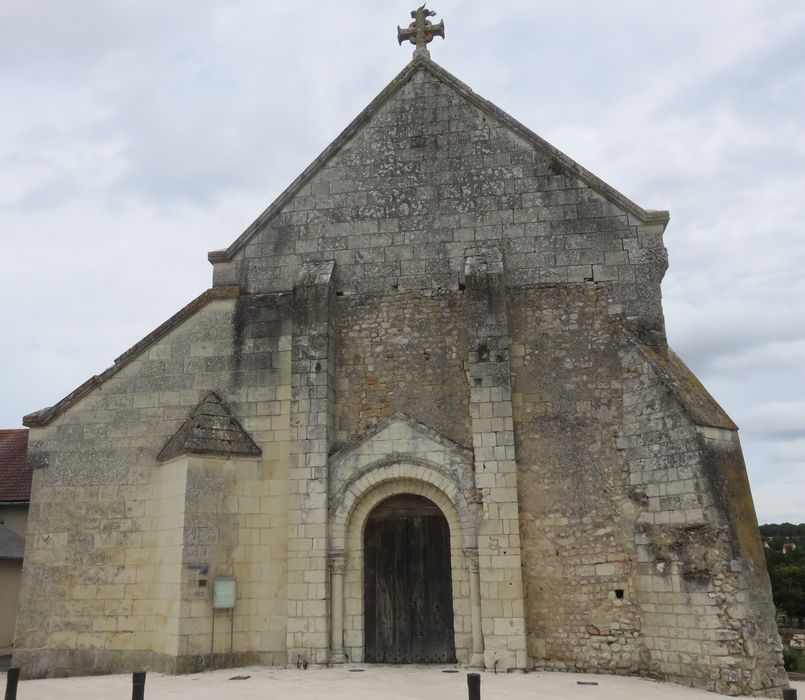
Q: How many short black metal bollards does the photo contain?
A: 4